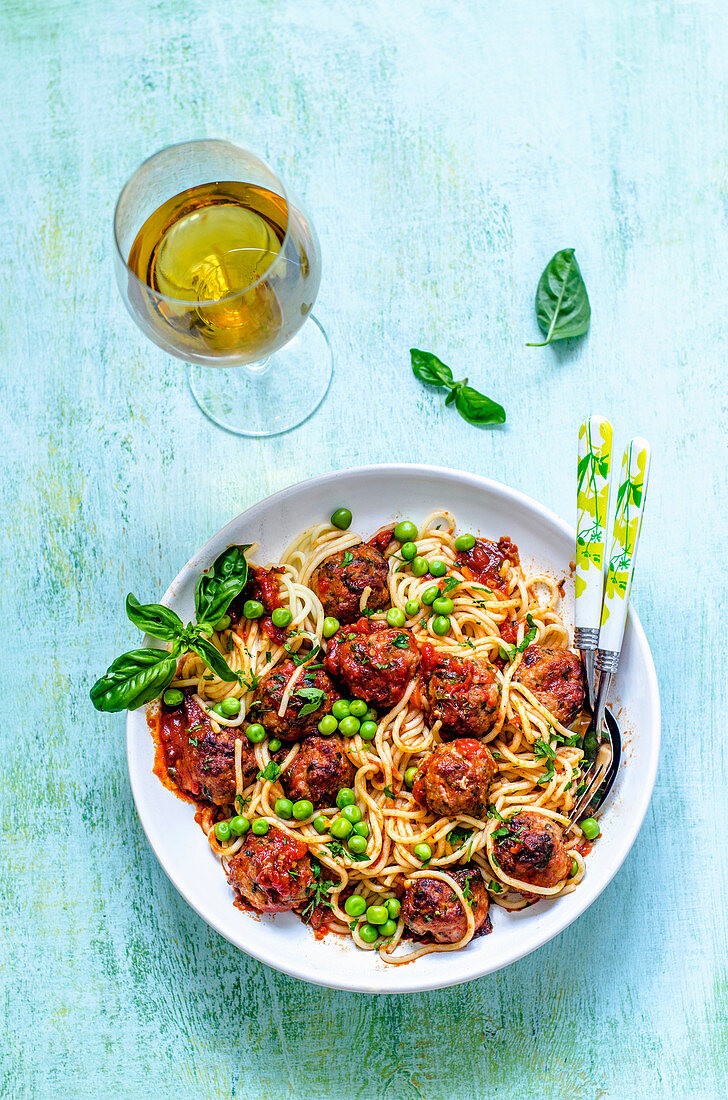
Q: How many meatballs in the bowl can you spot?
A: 11